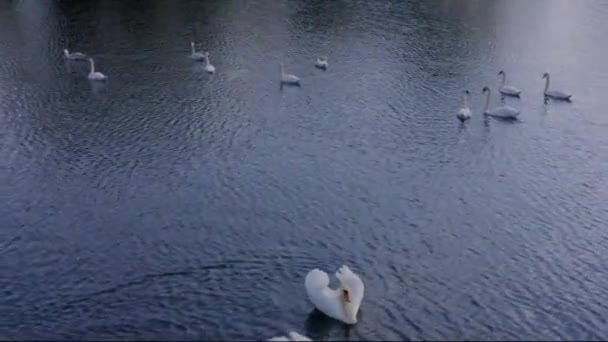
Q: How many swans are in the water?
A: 12